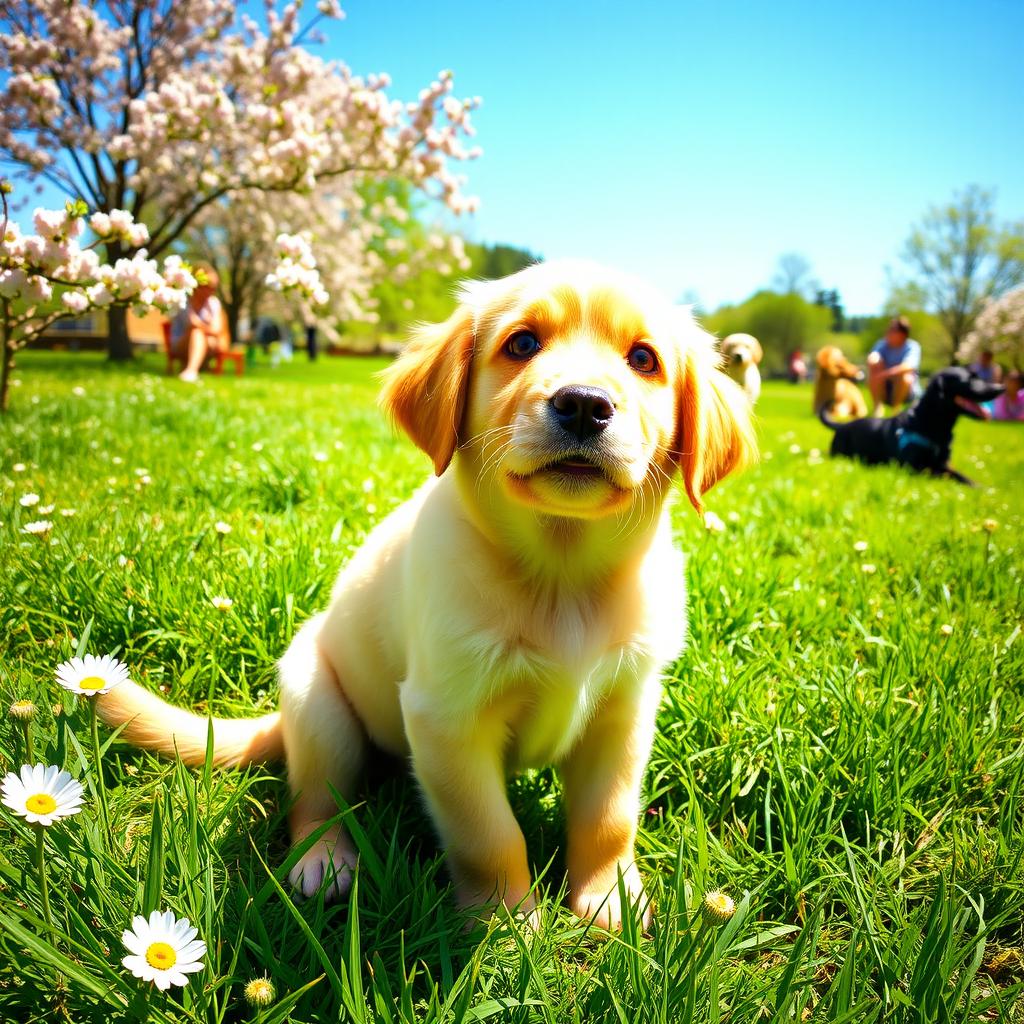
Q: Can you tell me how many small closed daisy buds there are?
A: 3